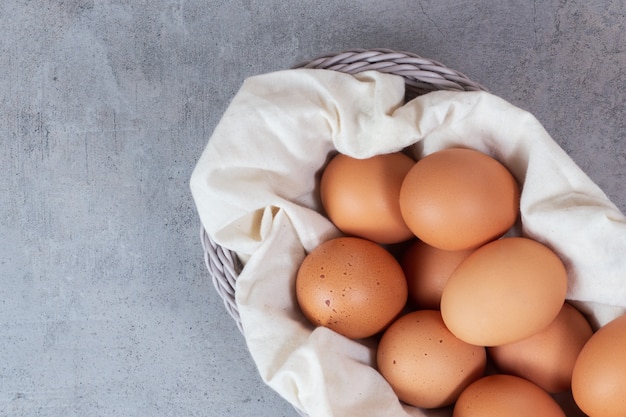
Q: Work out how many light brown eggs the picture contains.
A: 9